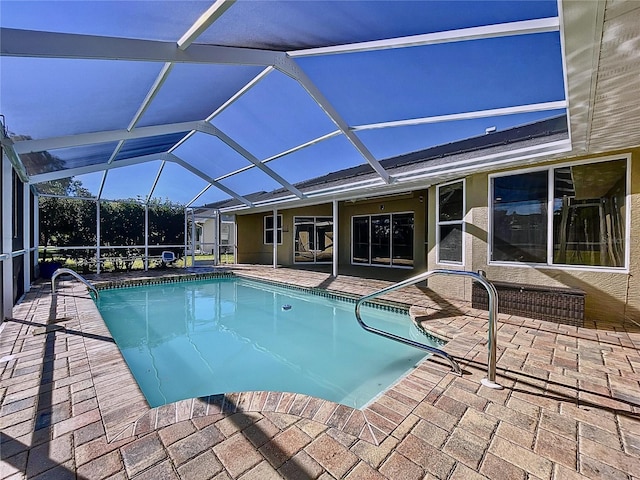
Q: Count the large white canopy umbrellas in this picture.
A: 0